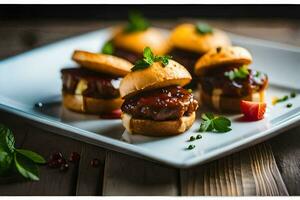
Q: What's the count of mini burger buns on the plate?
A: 5